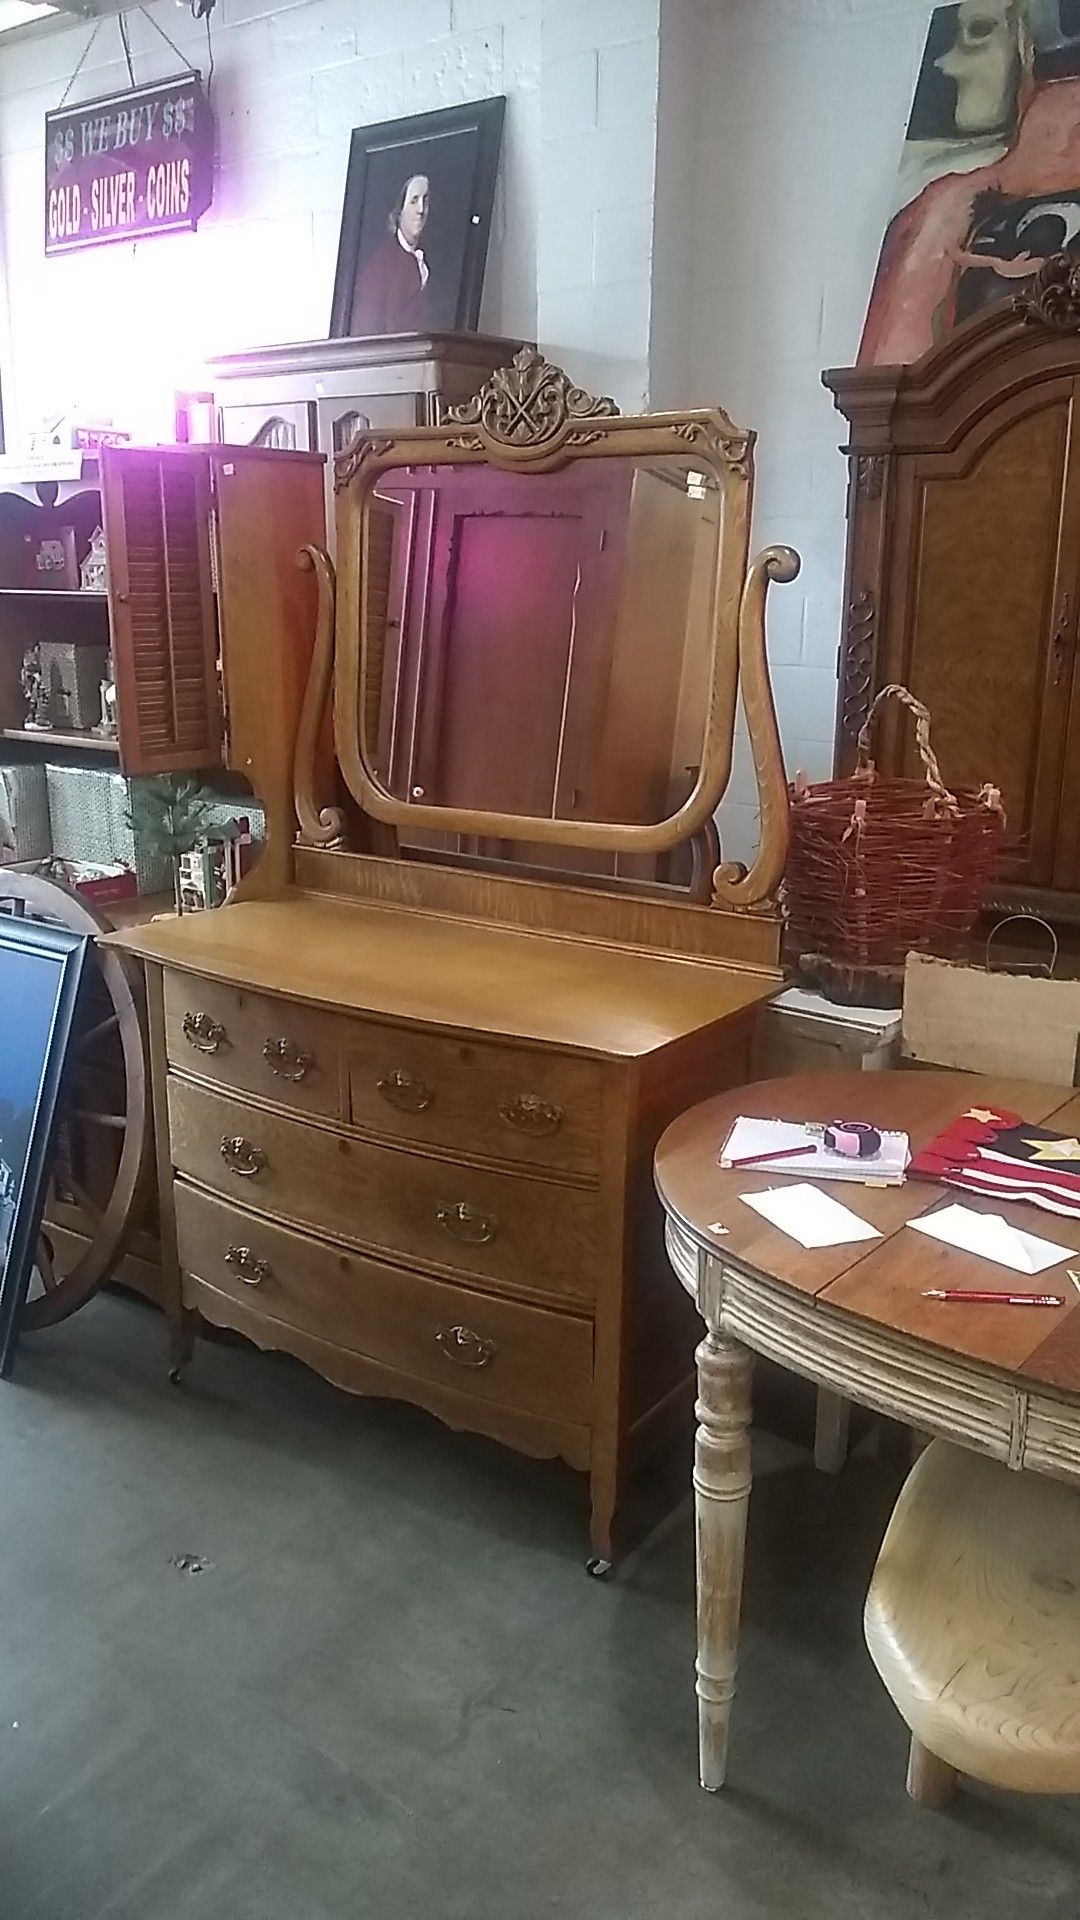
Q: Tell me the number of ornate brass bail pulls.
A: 8